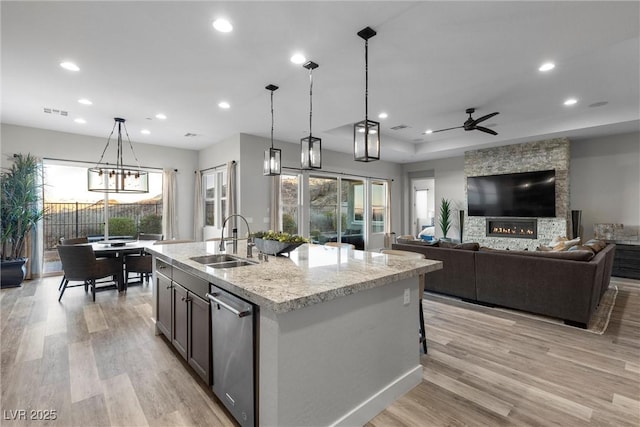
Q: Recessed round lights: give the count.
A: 12